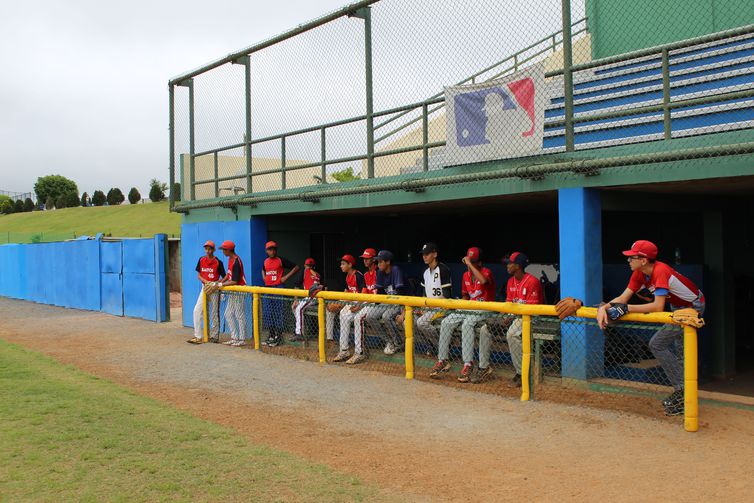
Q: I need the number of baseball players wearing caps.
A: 11